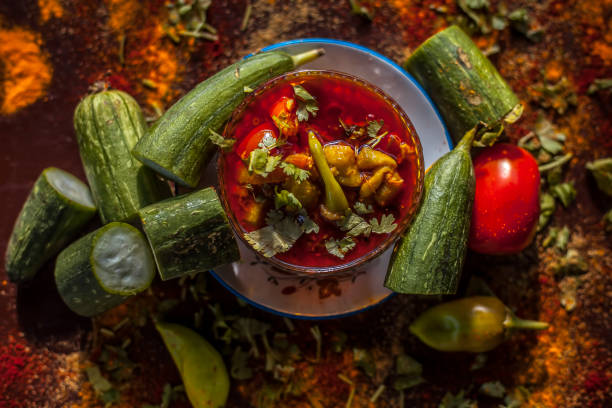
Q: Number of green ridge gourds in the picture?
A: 7